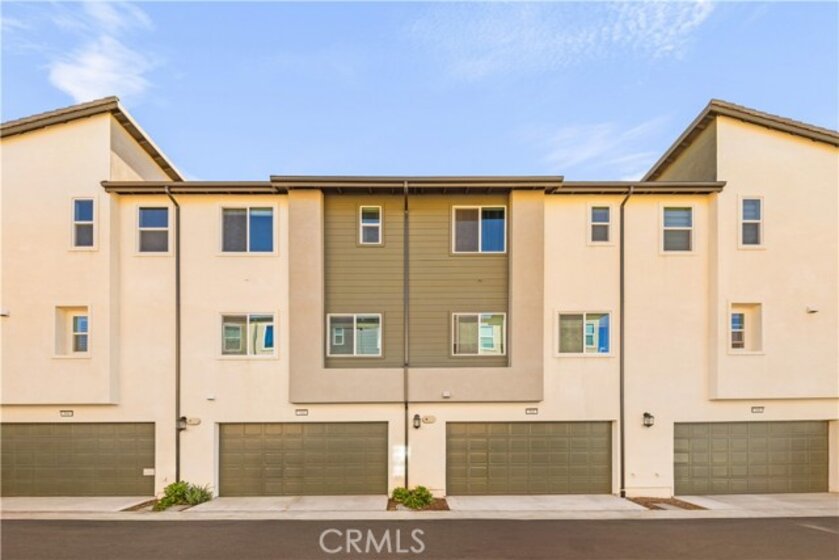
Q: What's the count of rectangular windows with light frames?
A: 14